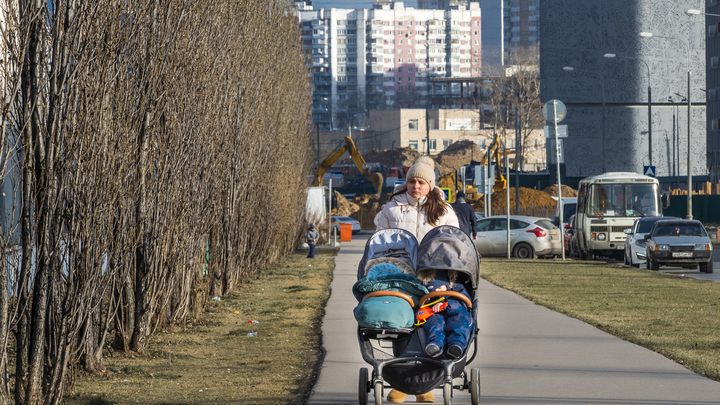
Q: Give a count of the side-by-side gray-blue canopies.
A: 2